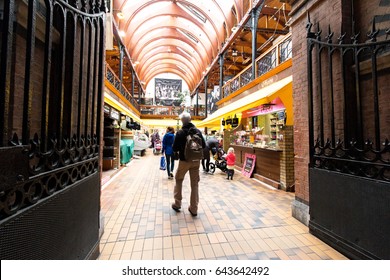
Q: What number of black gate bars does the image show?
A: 15